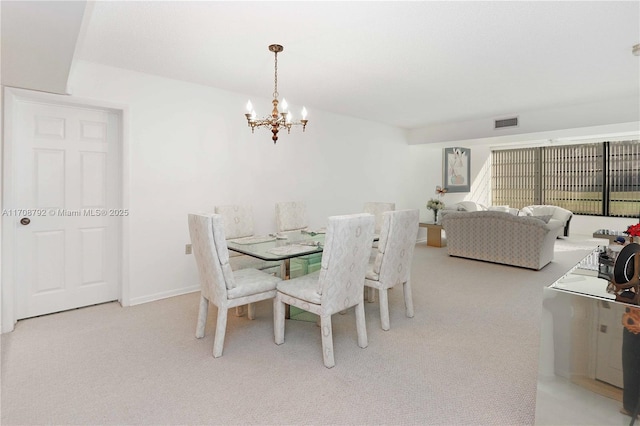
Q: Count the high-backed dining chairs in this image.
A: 6